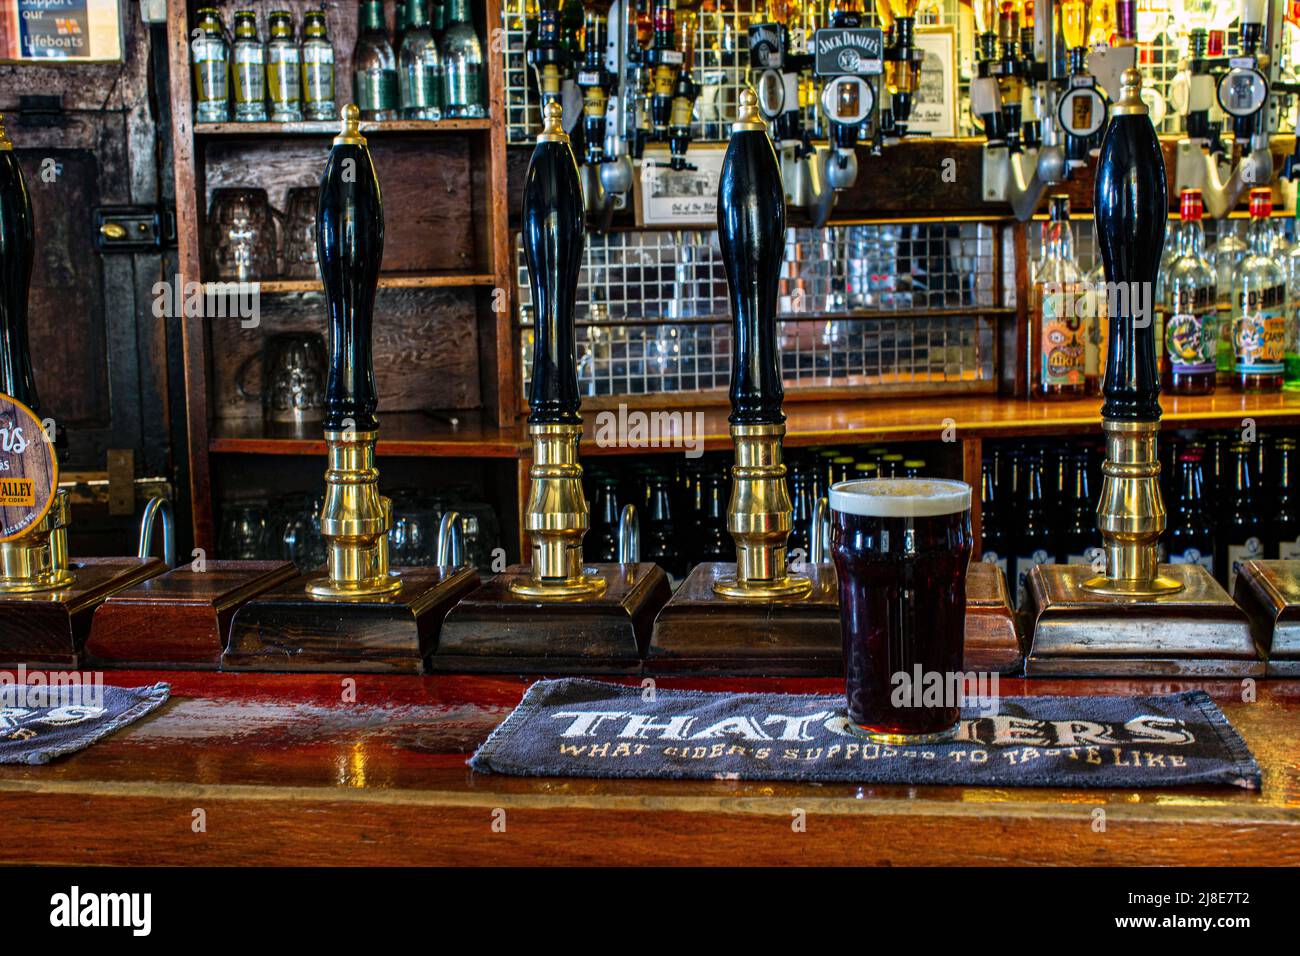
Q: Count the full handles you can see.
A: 4